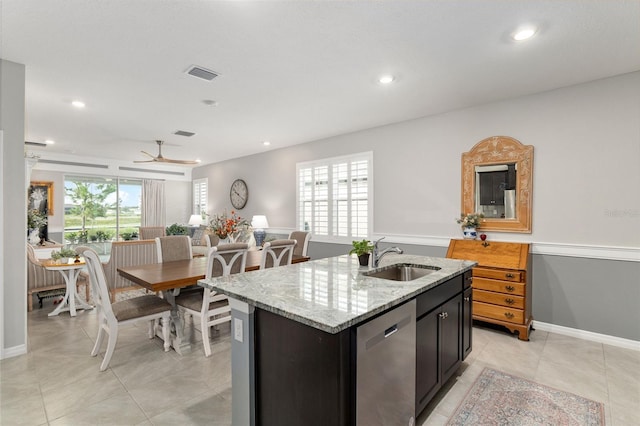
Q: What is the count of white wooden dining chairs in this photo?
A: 6